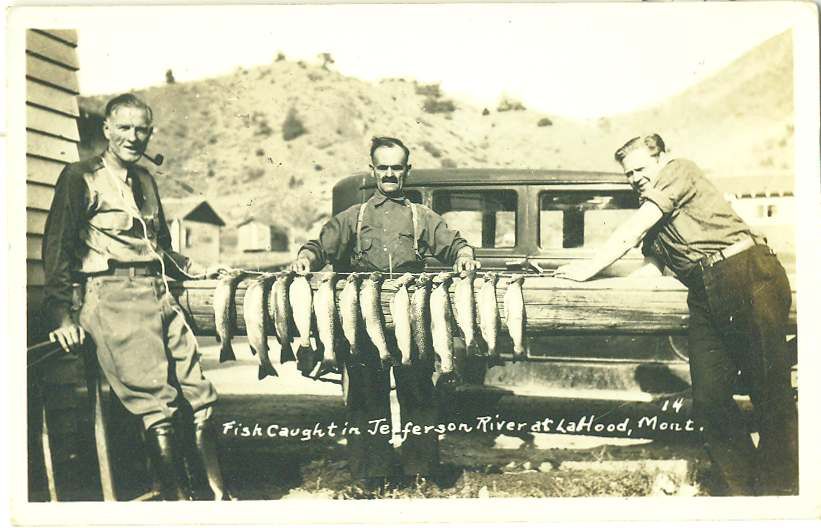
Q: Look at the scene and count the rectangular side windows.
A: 2